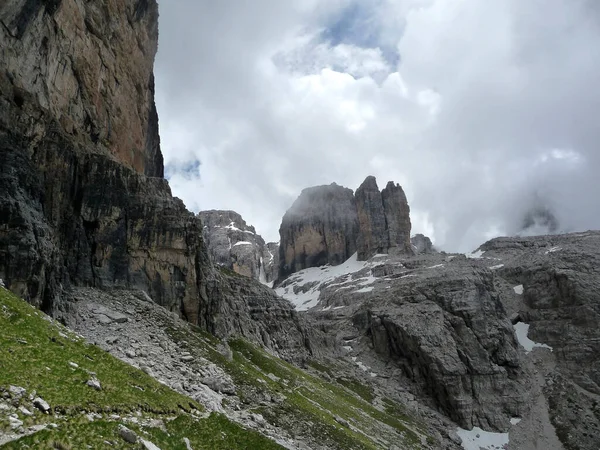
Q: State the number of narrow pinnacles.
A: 2